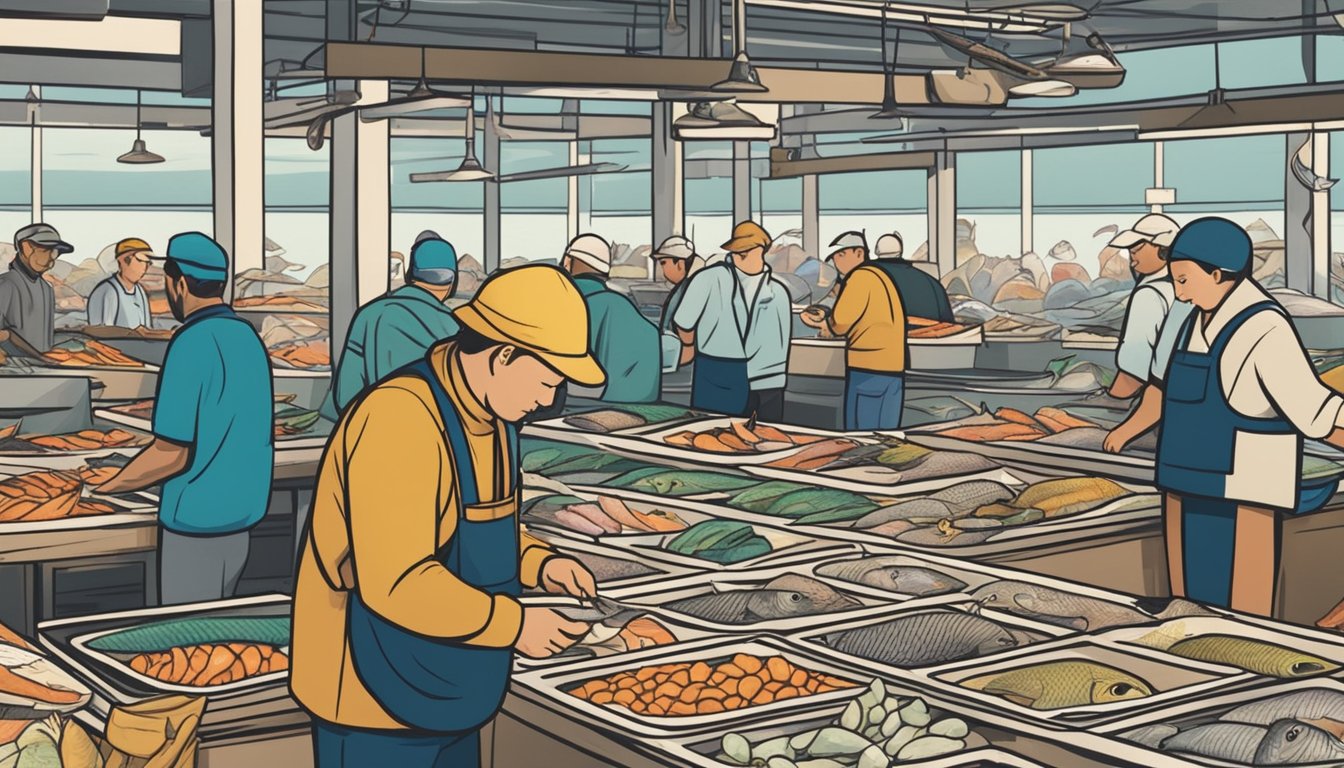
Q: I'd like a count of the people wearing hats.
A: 12